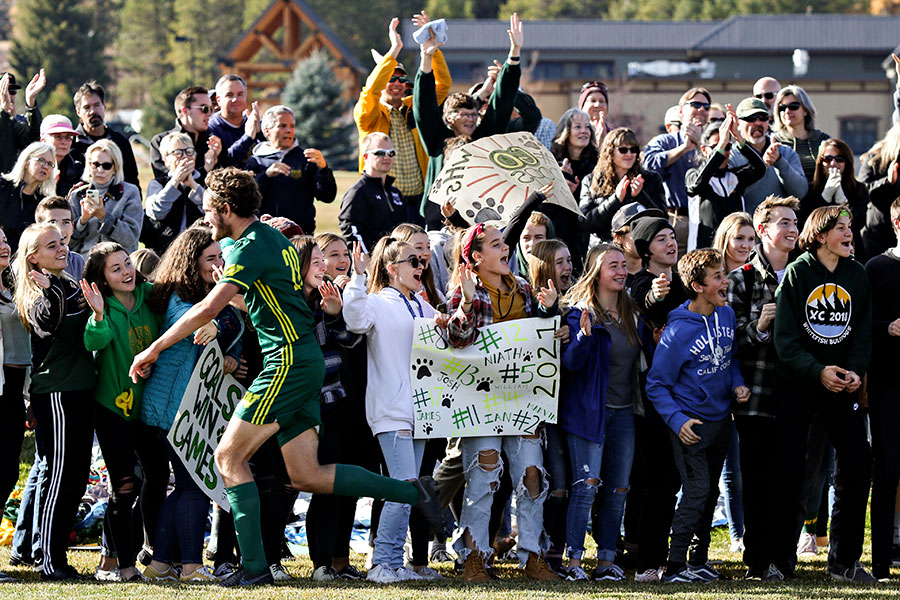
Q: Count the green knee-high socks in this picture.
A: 2